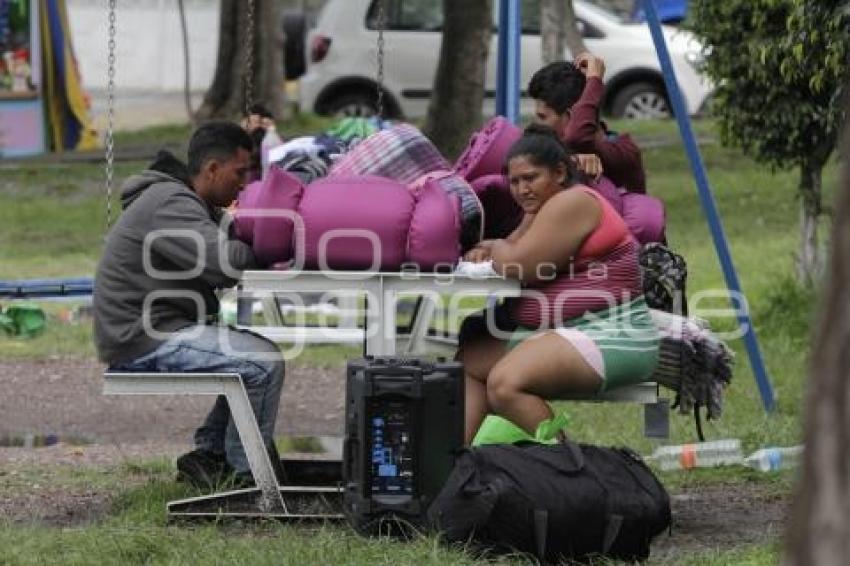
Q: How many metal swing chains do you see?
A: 3